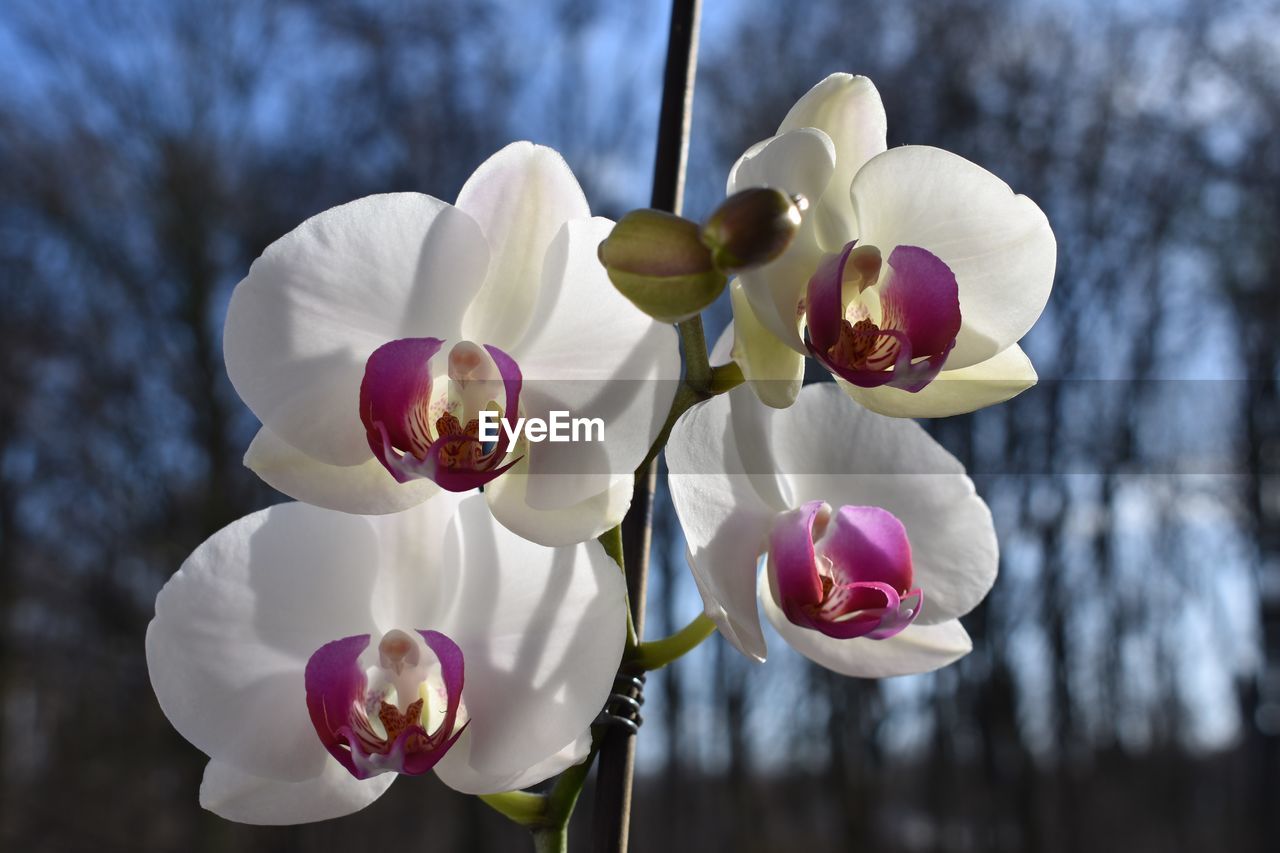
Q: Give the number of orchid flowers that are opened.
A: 4